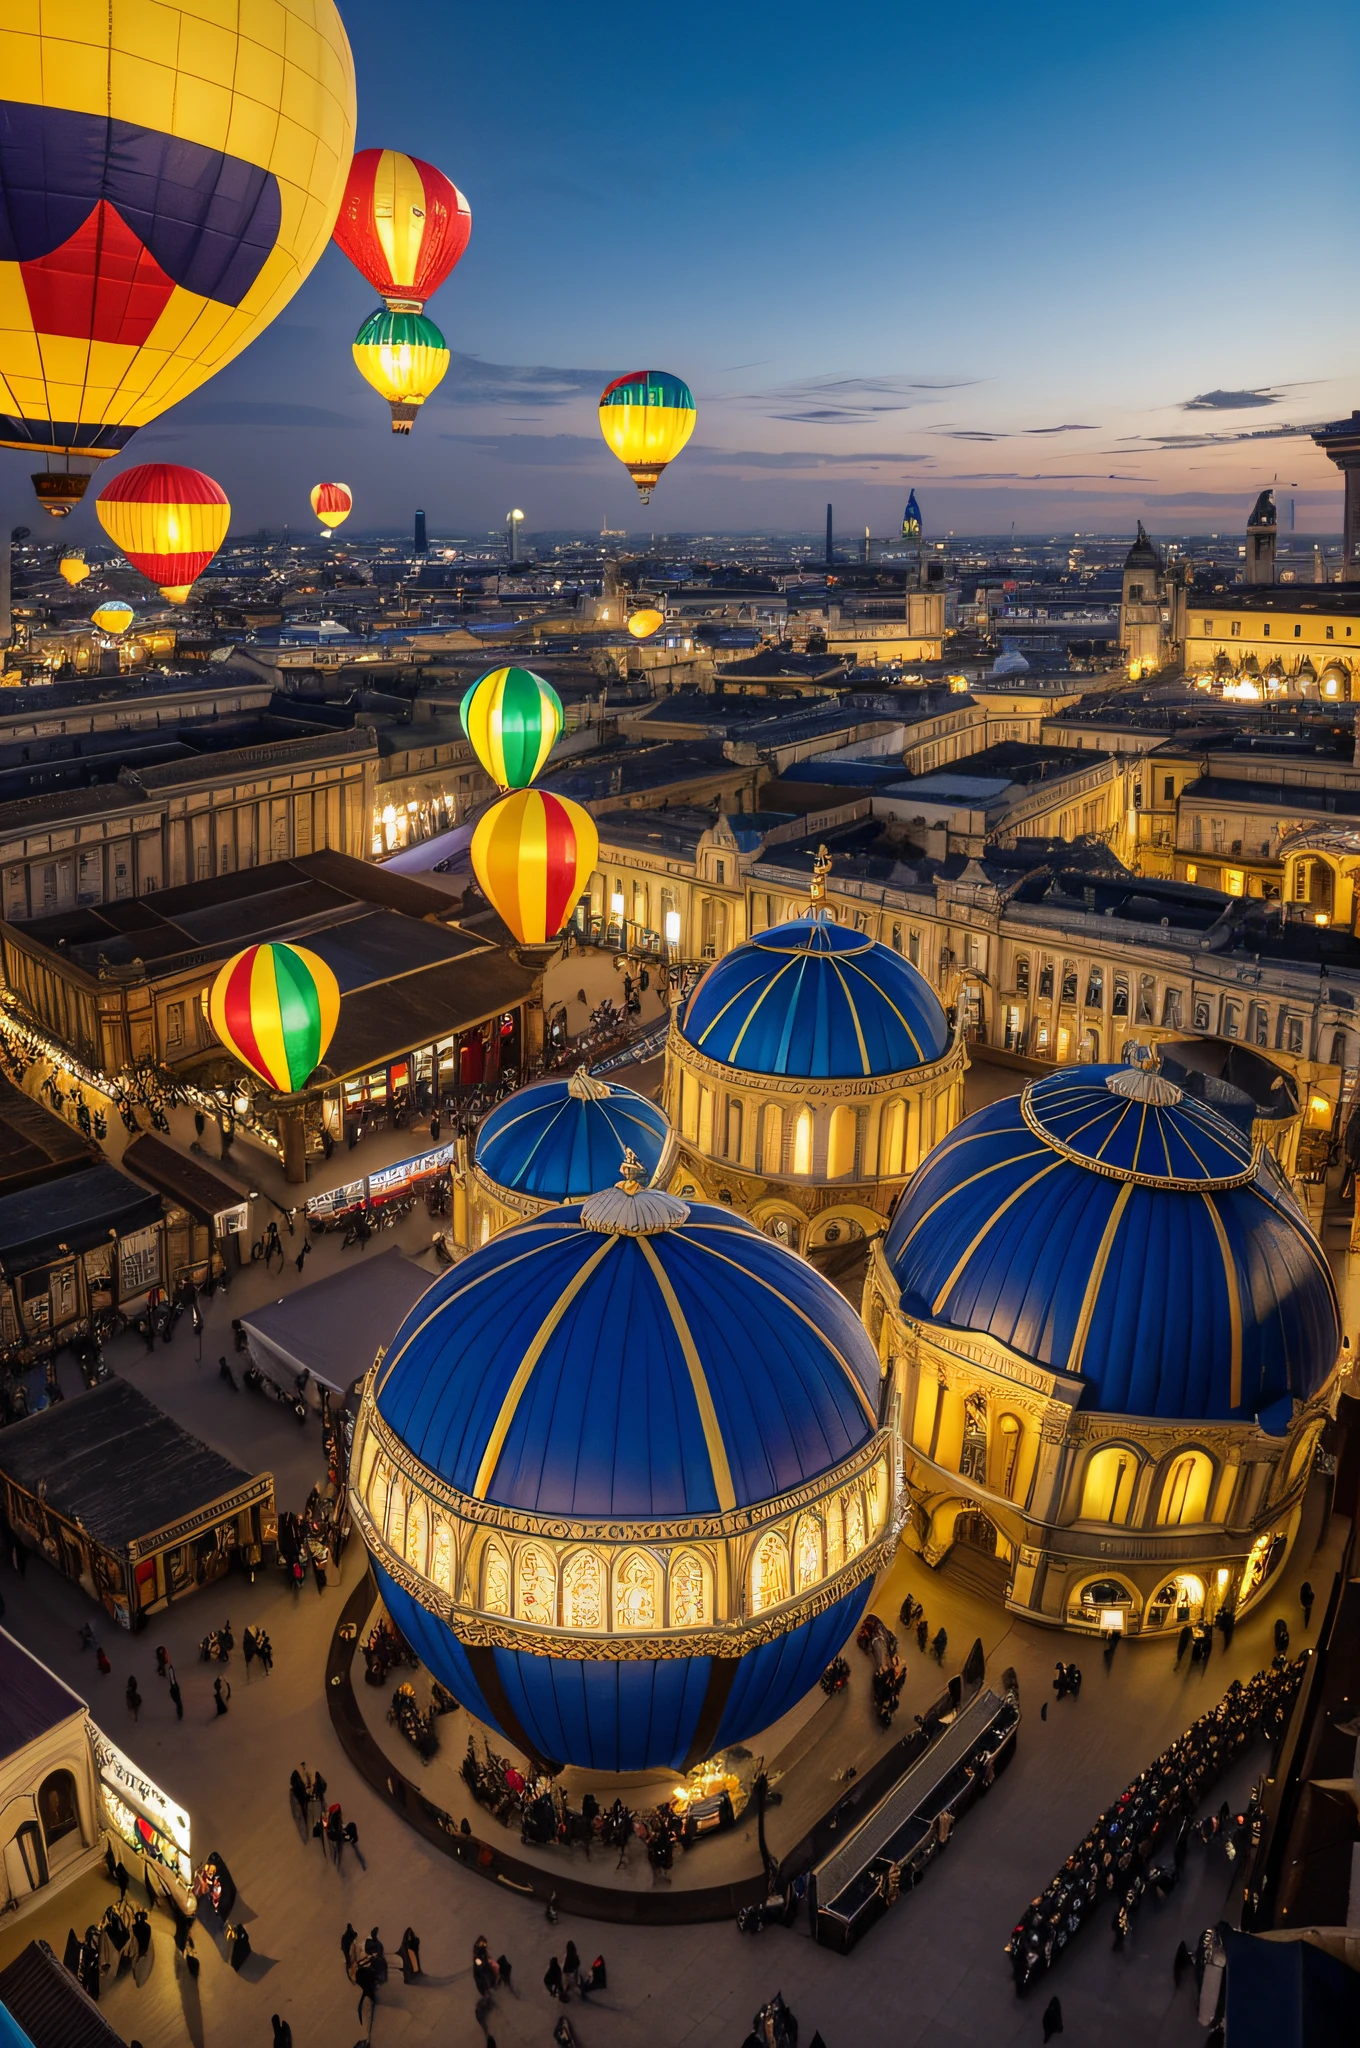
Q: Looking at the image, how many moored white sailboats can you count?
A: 0